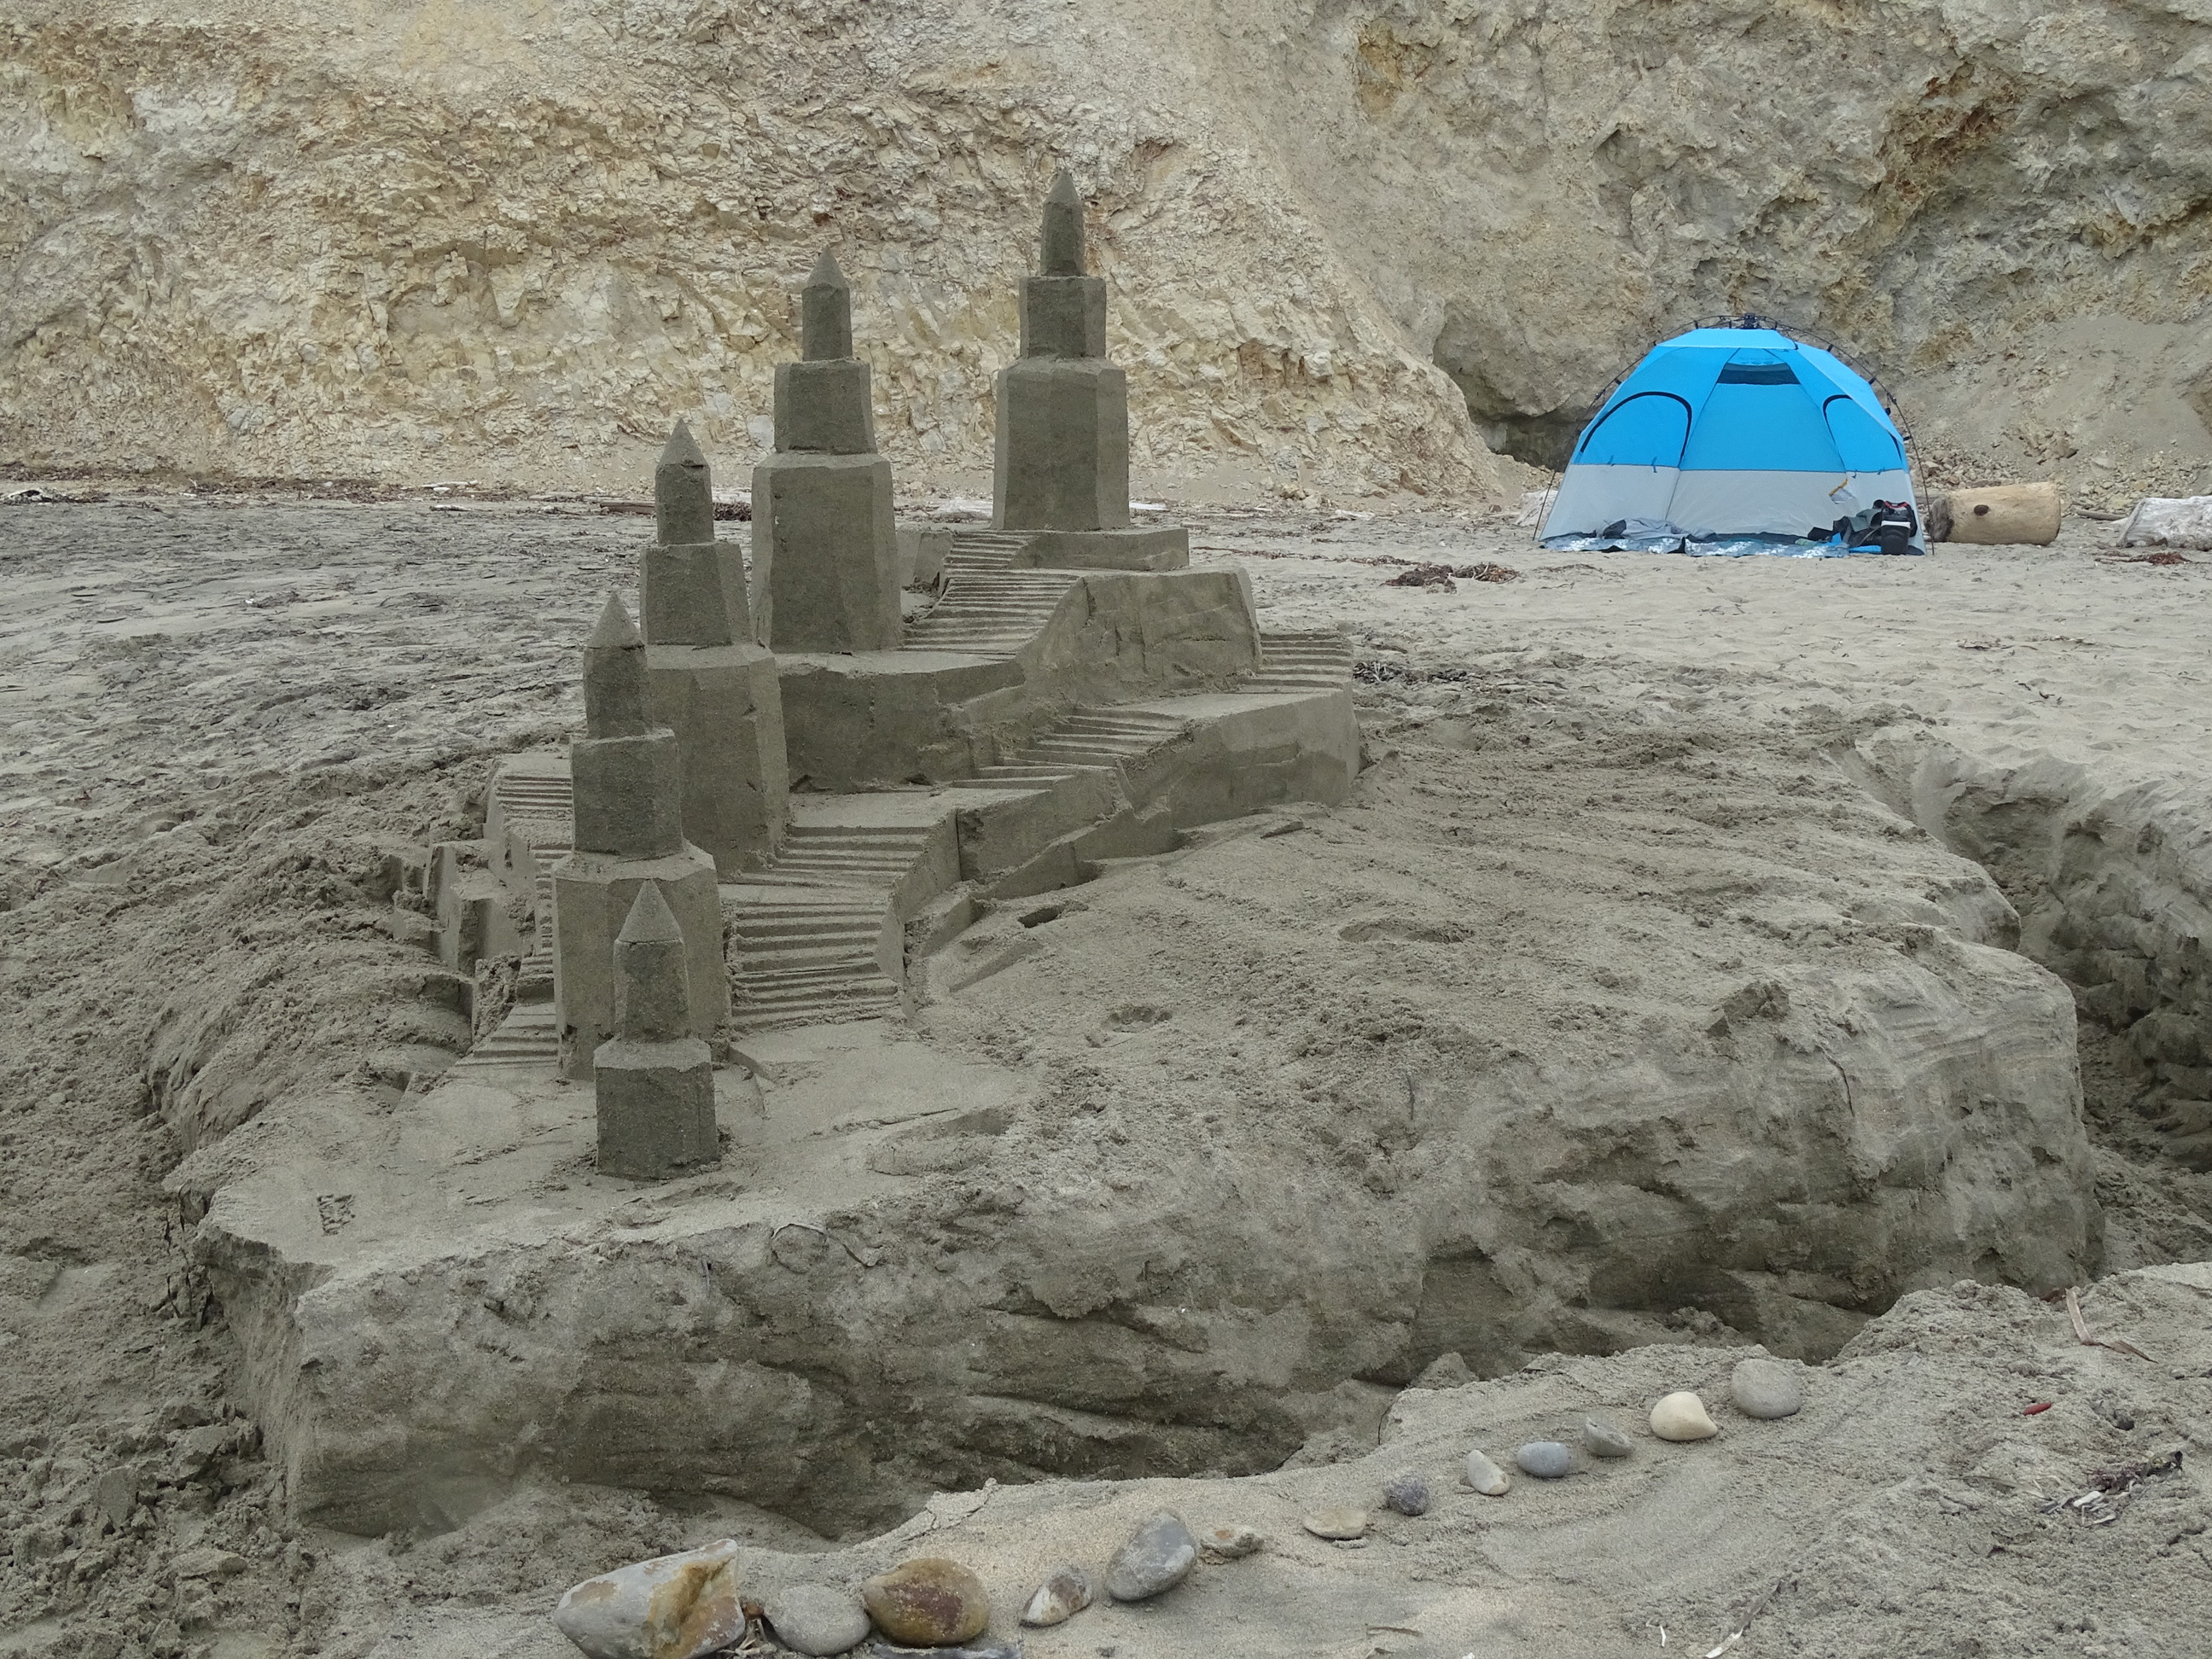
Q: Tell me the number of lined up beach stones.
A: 13